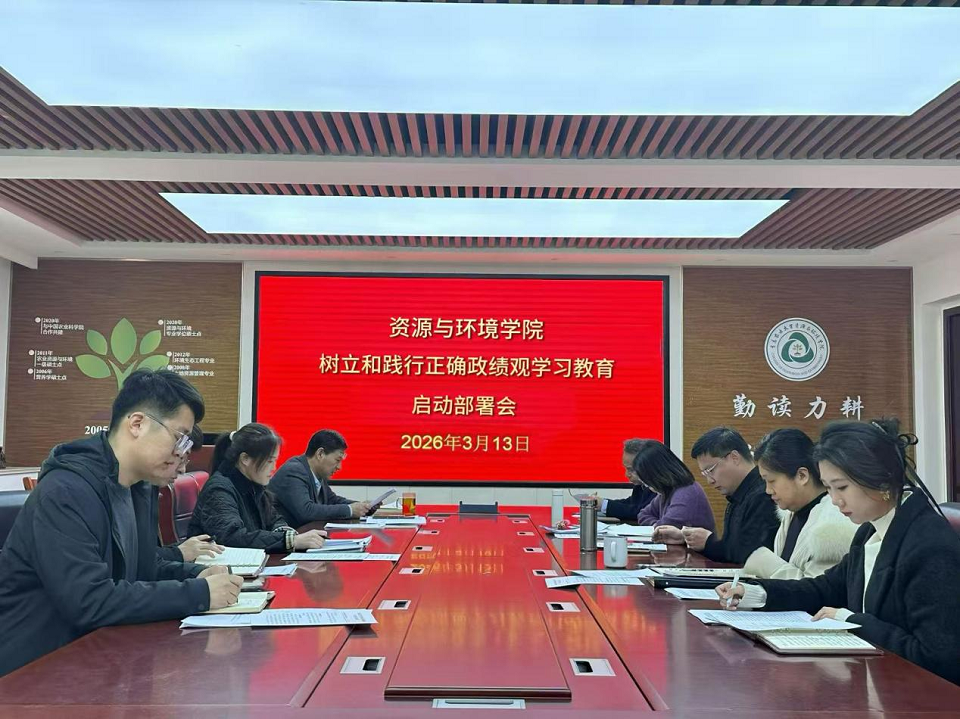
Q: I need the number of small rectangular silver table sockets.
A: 12